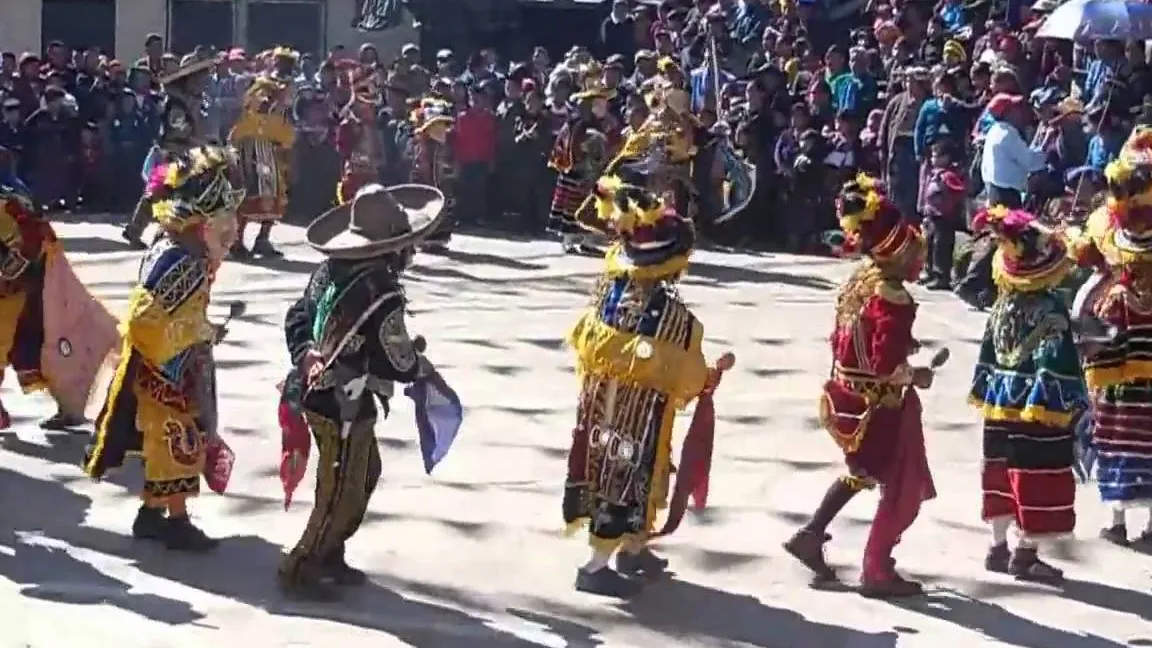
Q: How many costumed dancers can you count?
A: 13